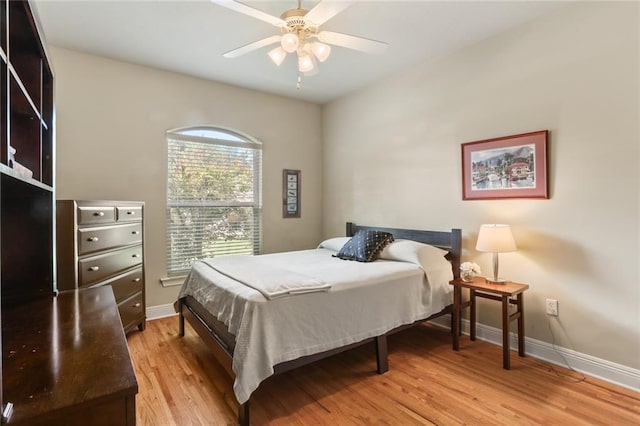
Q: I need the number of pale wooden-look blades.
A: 5